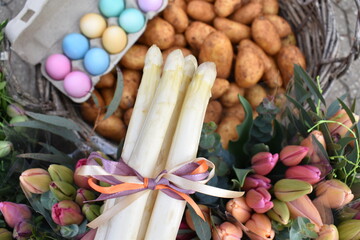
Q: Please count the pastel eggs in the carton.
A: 9